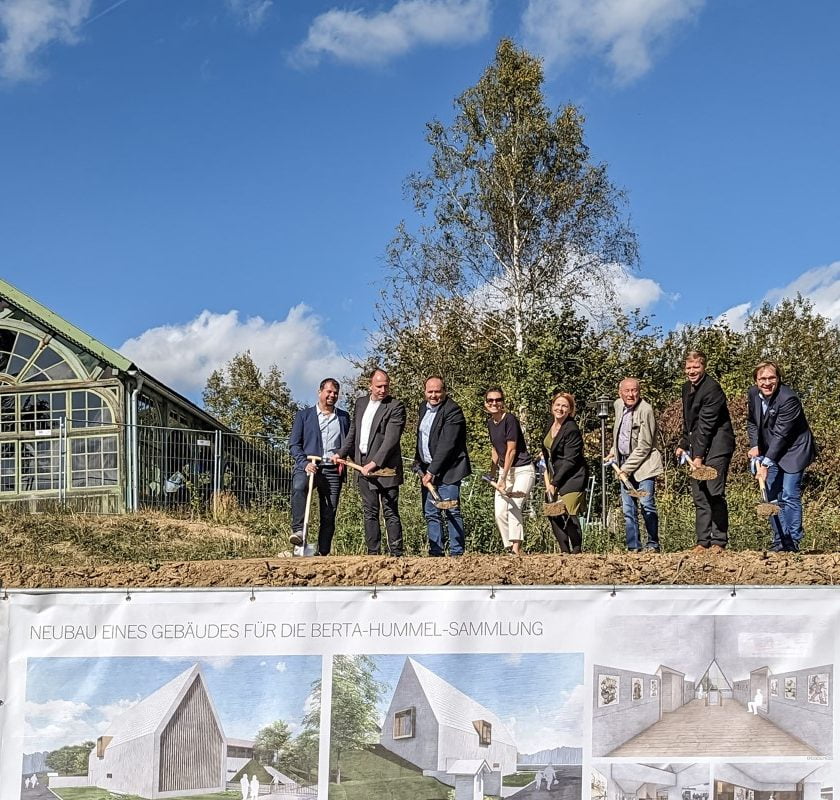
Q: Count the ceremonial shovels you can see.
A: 8